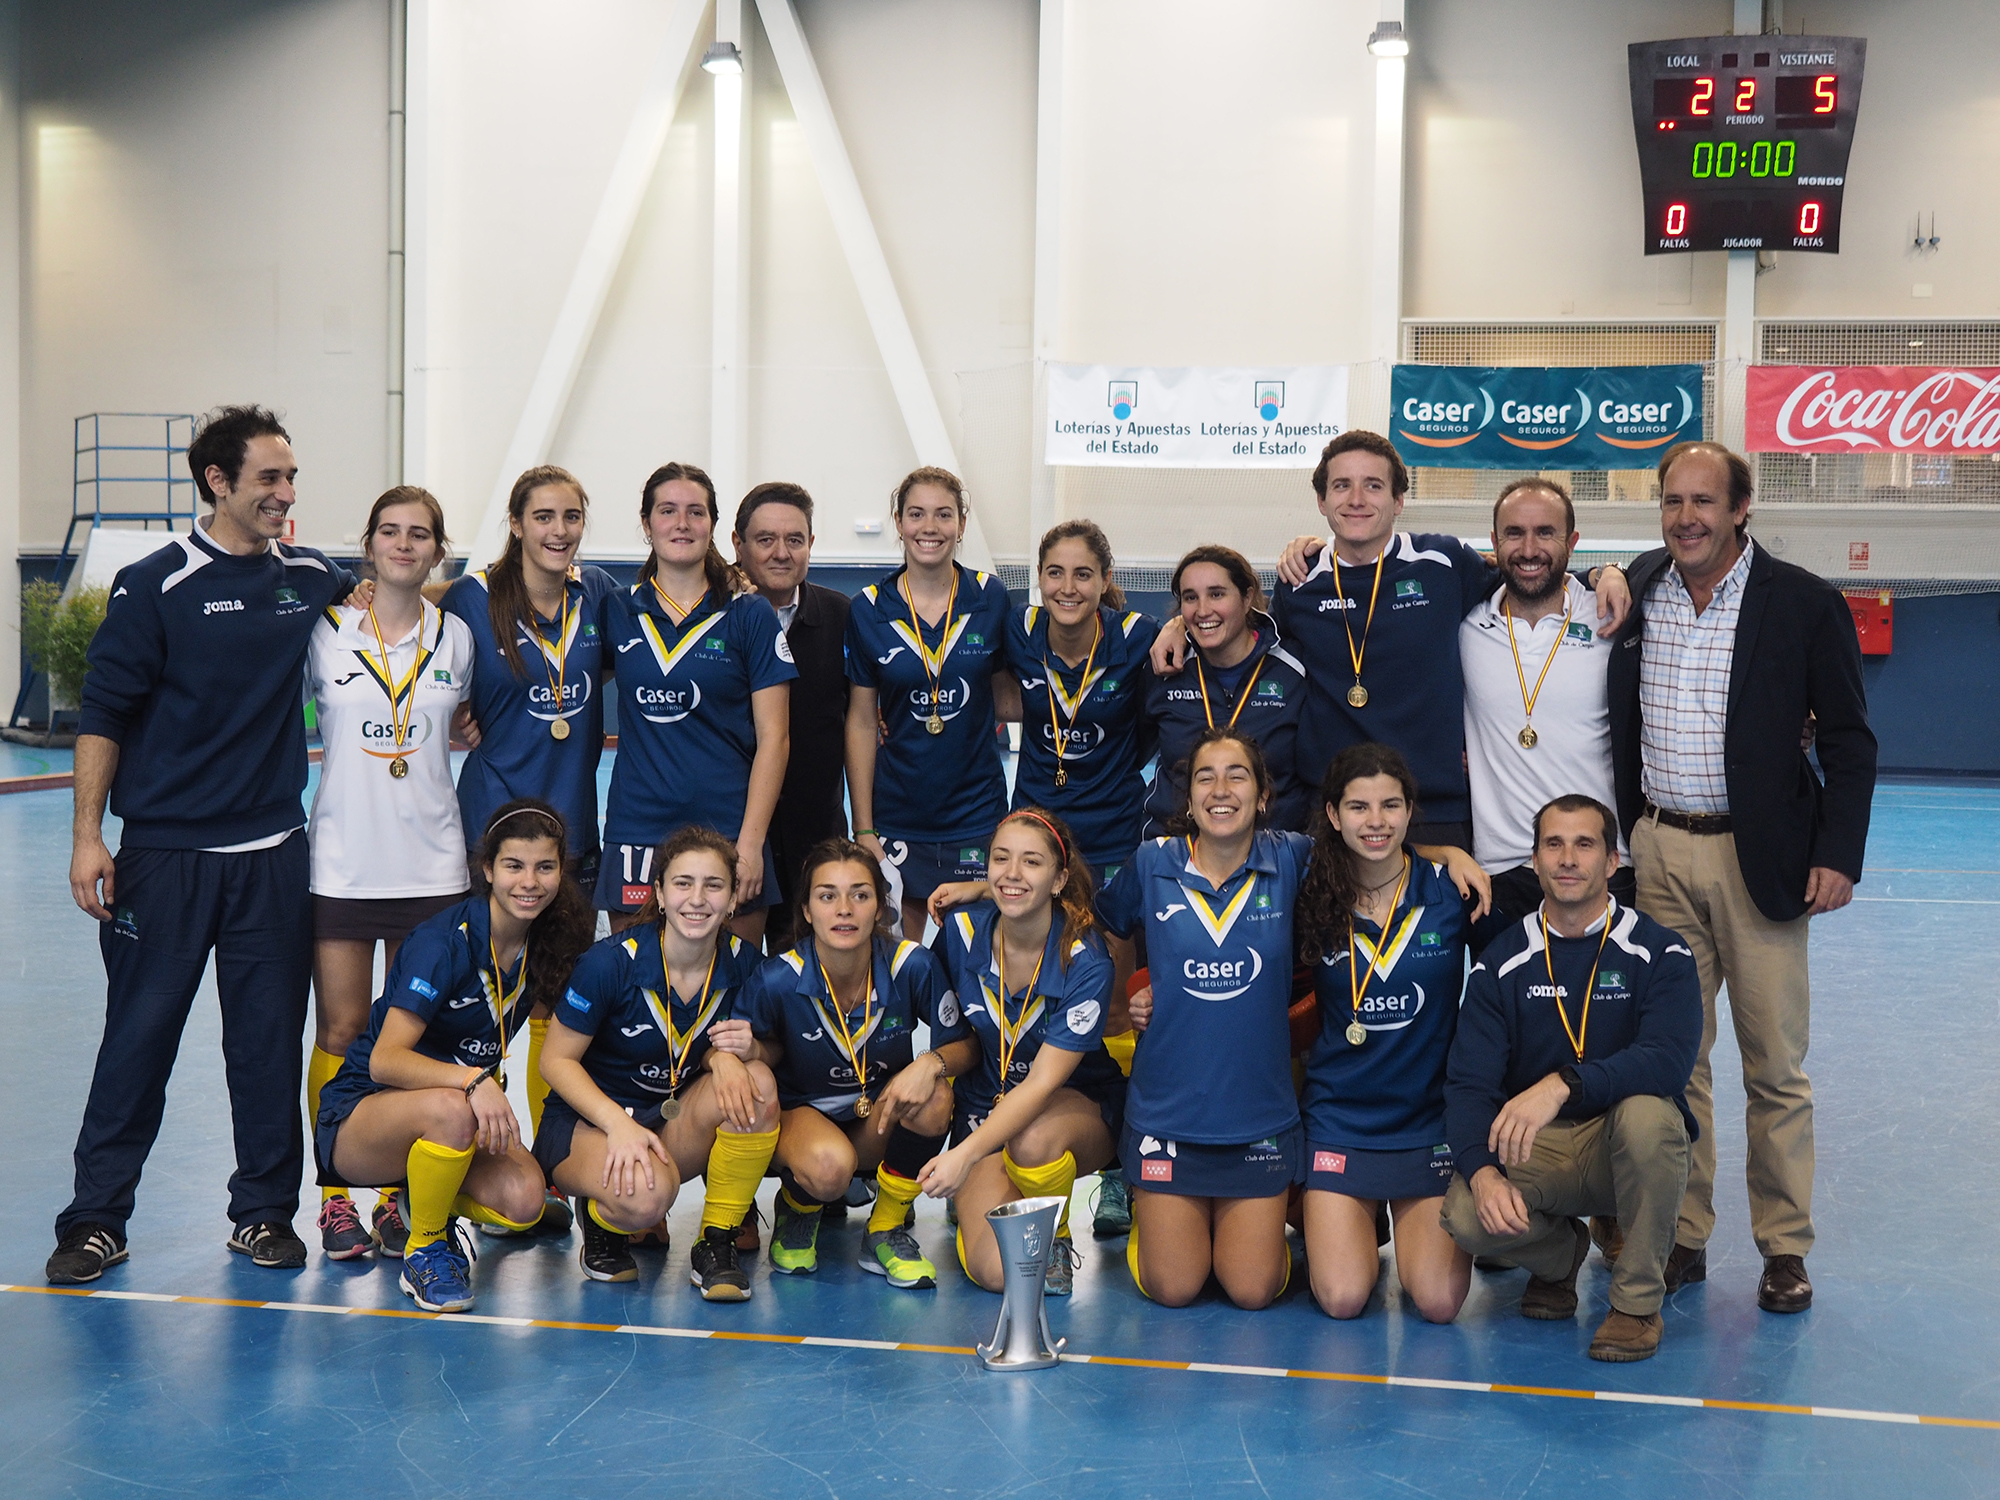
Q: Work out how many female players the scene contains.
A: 12